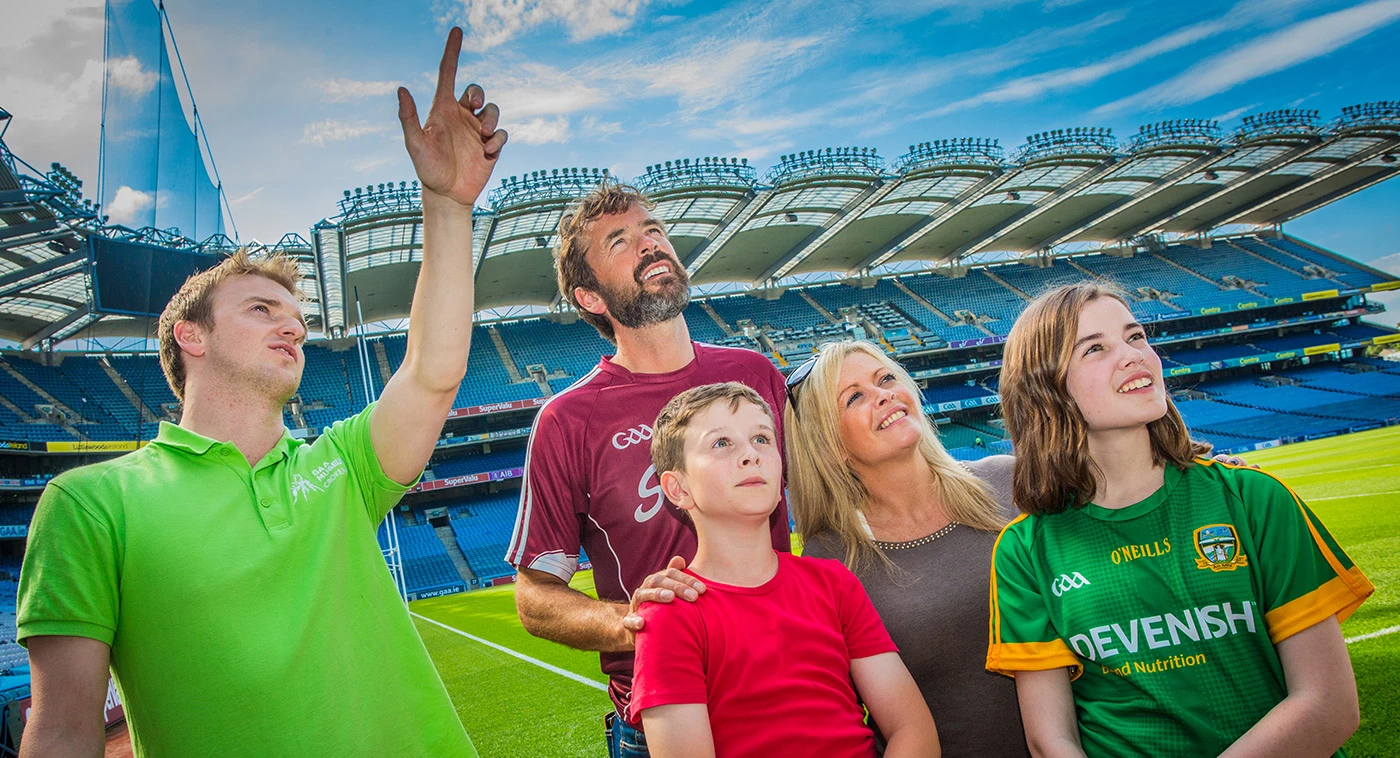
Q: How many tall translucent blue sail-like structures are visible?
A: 1